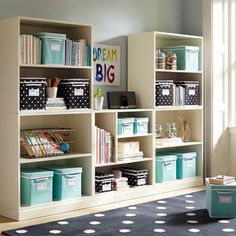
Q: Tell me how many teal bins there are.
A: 9